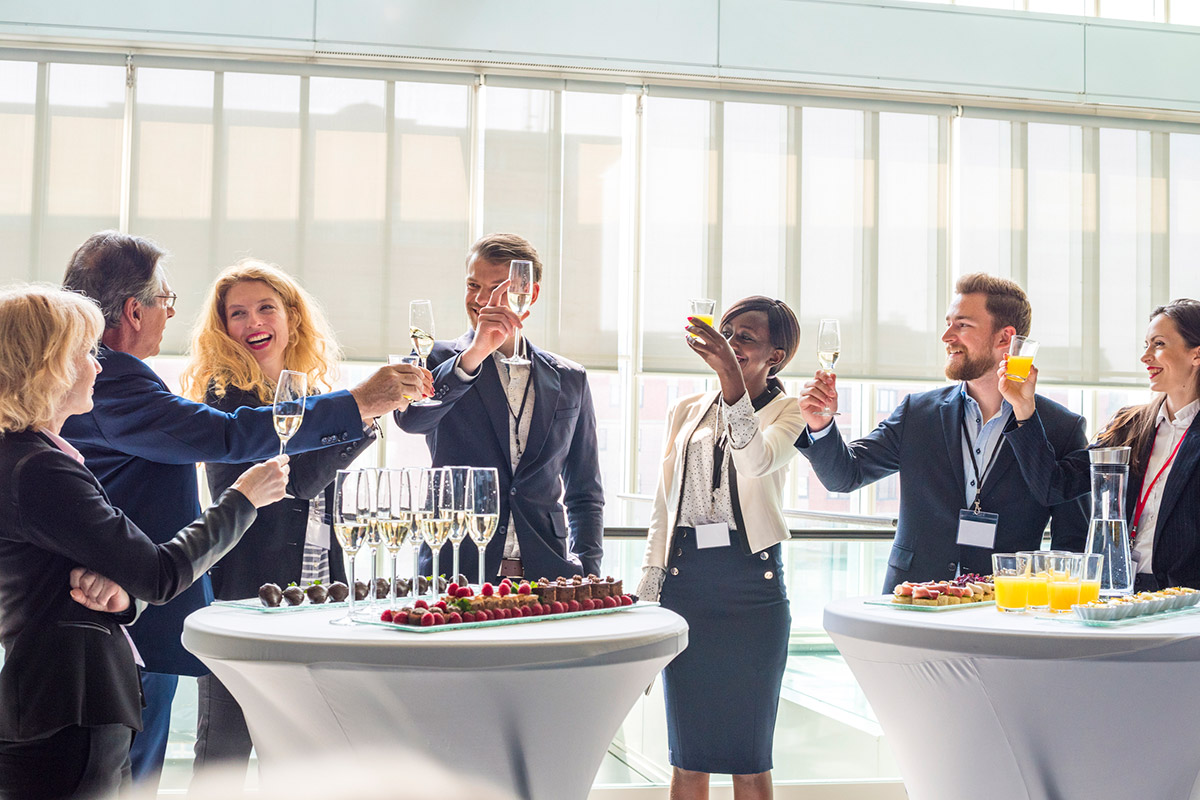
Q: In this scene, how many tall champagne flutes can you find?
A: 11